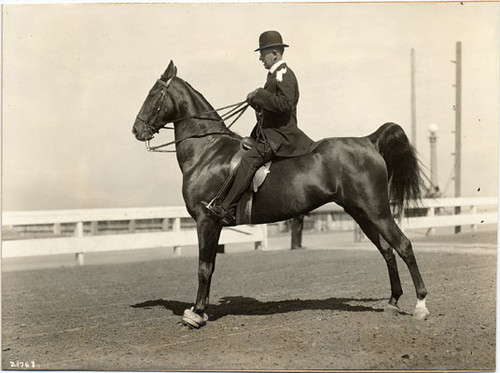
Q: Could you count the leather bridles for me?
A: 1